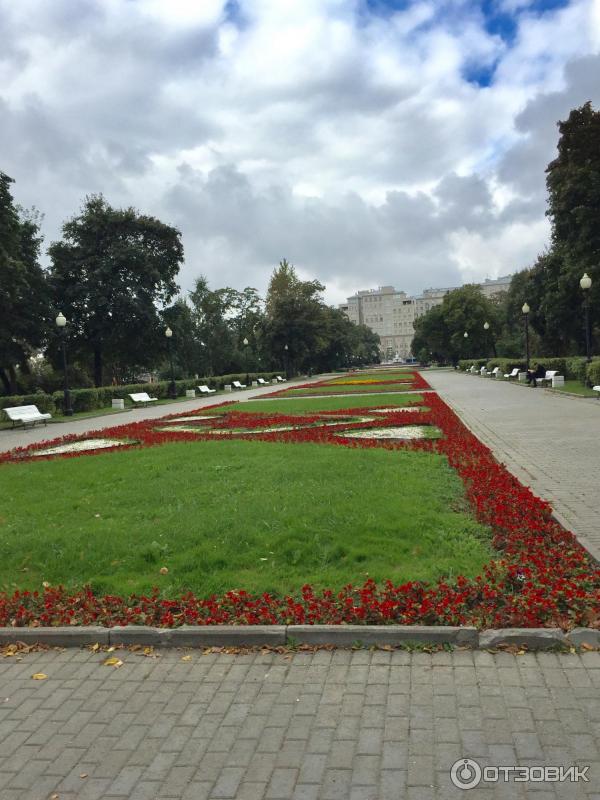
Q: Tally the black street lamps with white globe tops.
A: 8